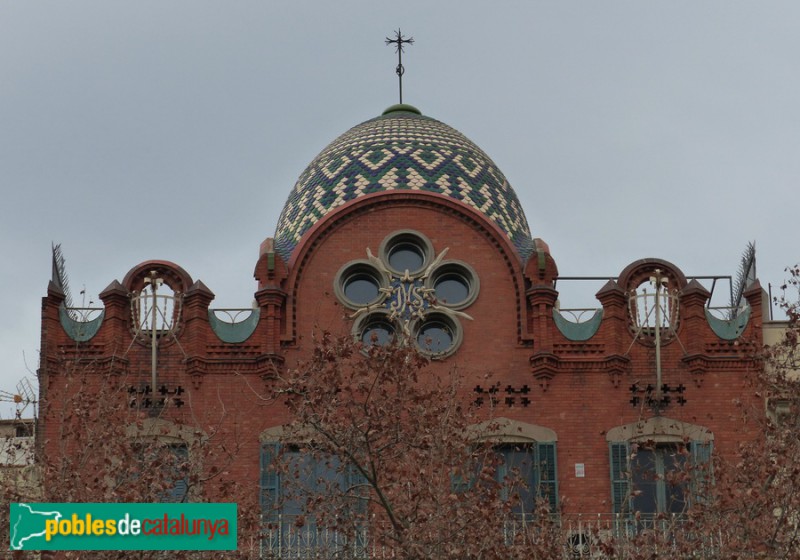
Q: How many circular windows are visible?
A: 5